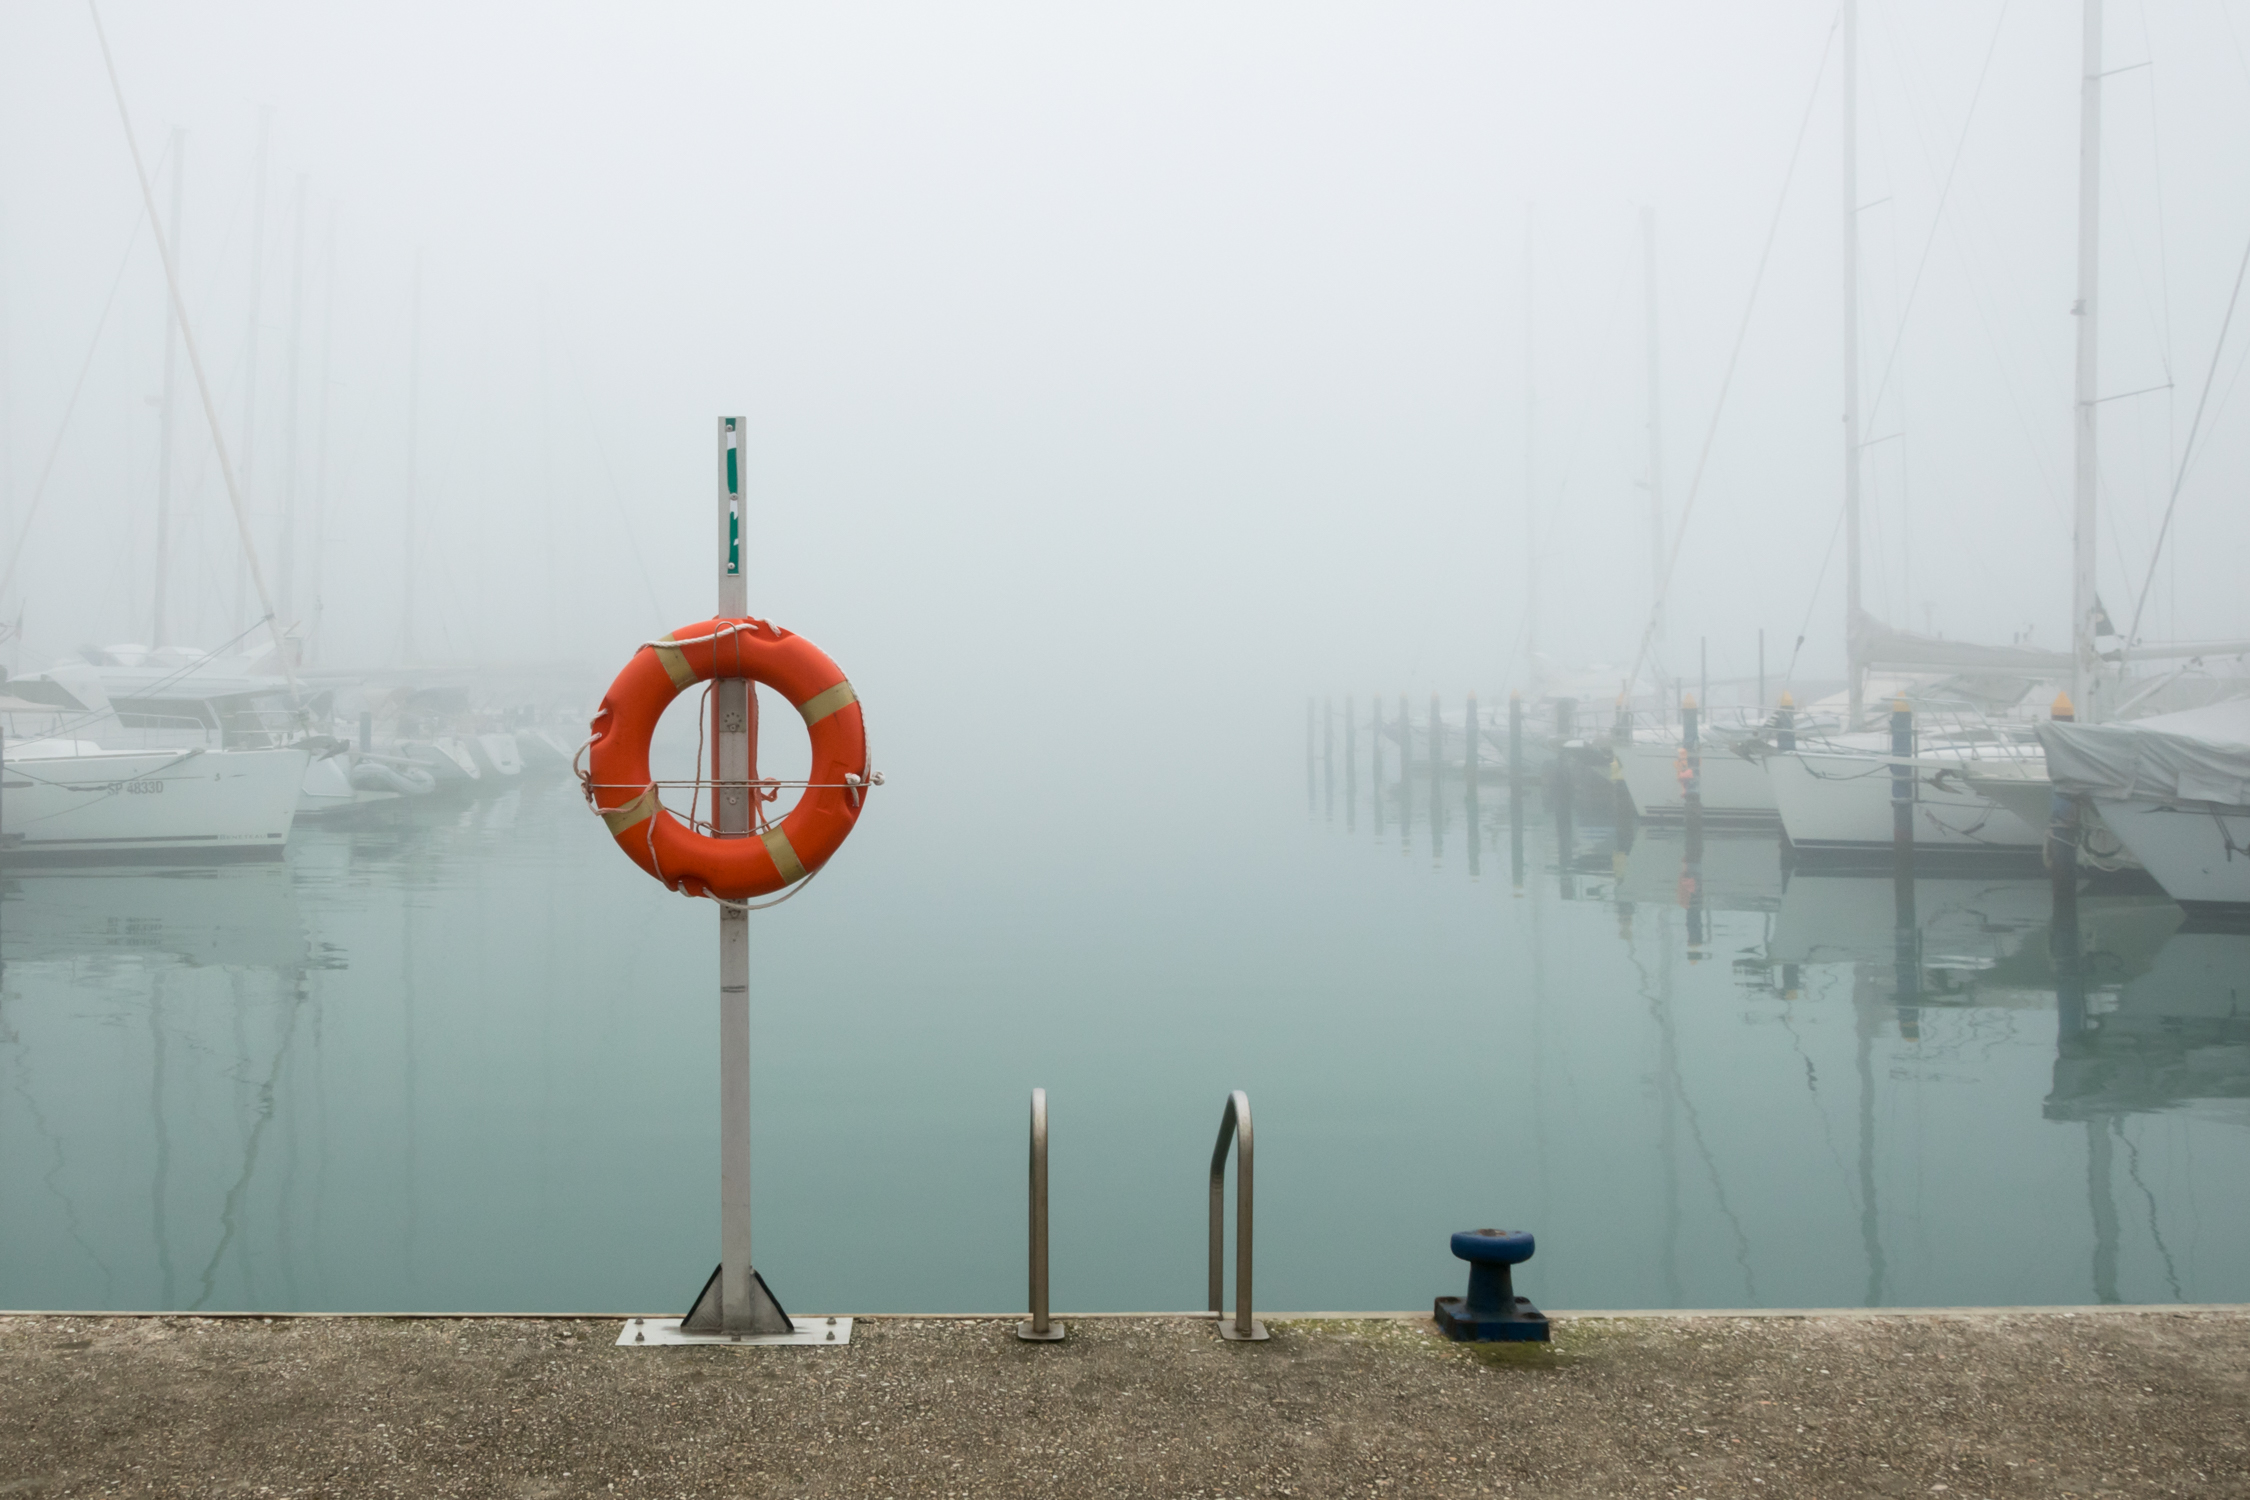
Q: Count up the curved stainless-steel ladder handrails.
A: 2